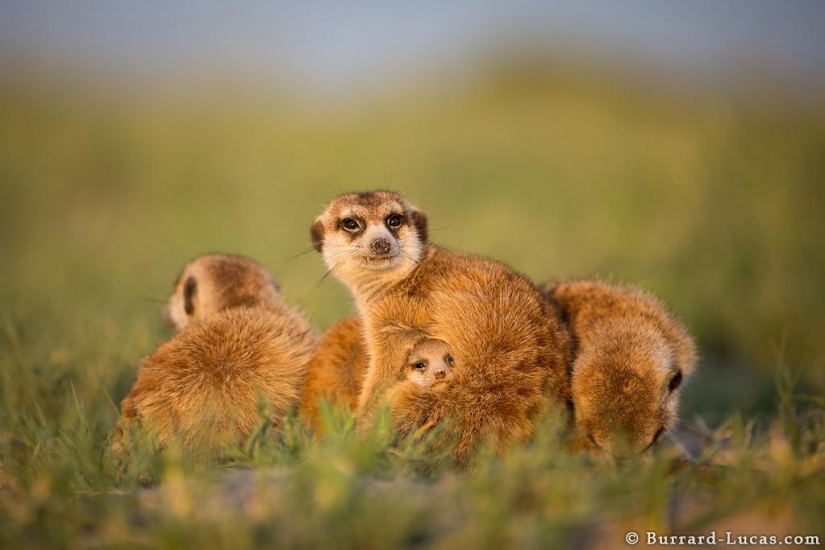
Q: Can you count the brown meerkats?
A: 5